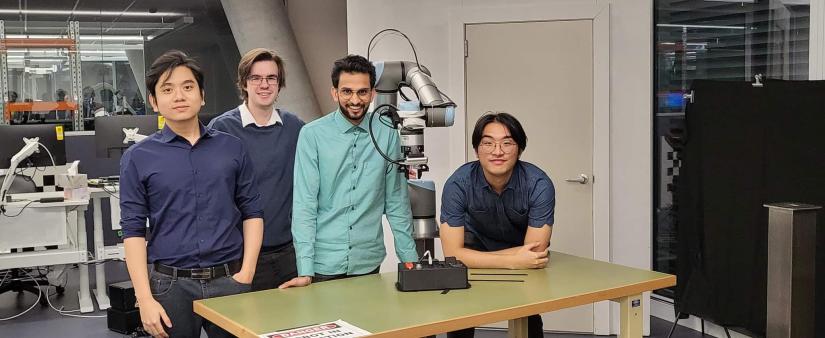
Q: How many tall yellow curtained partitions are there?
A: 0